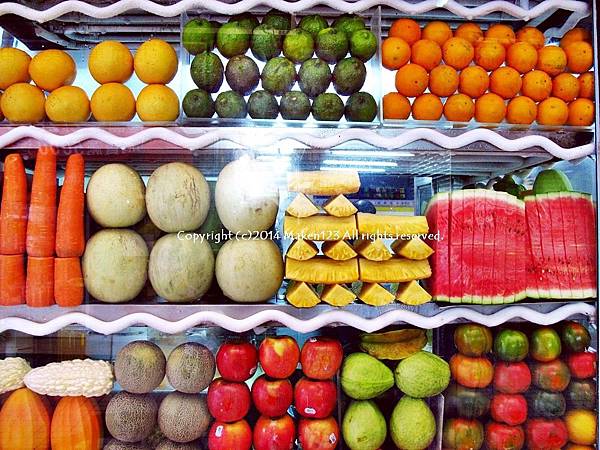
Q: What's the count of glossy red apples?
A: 9